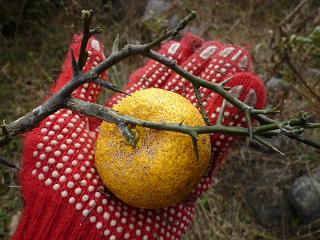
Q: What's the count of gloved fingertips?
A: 5